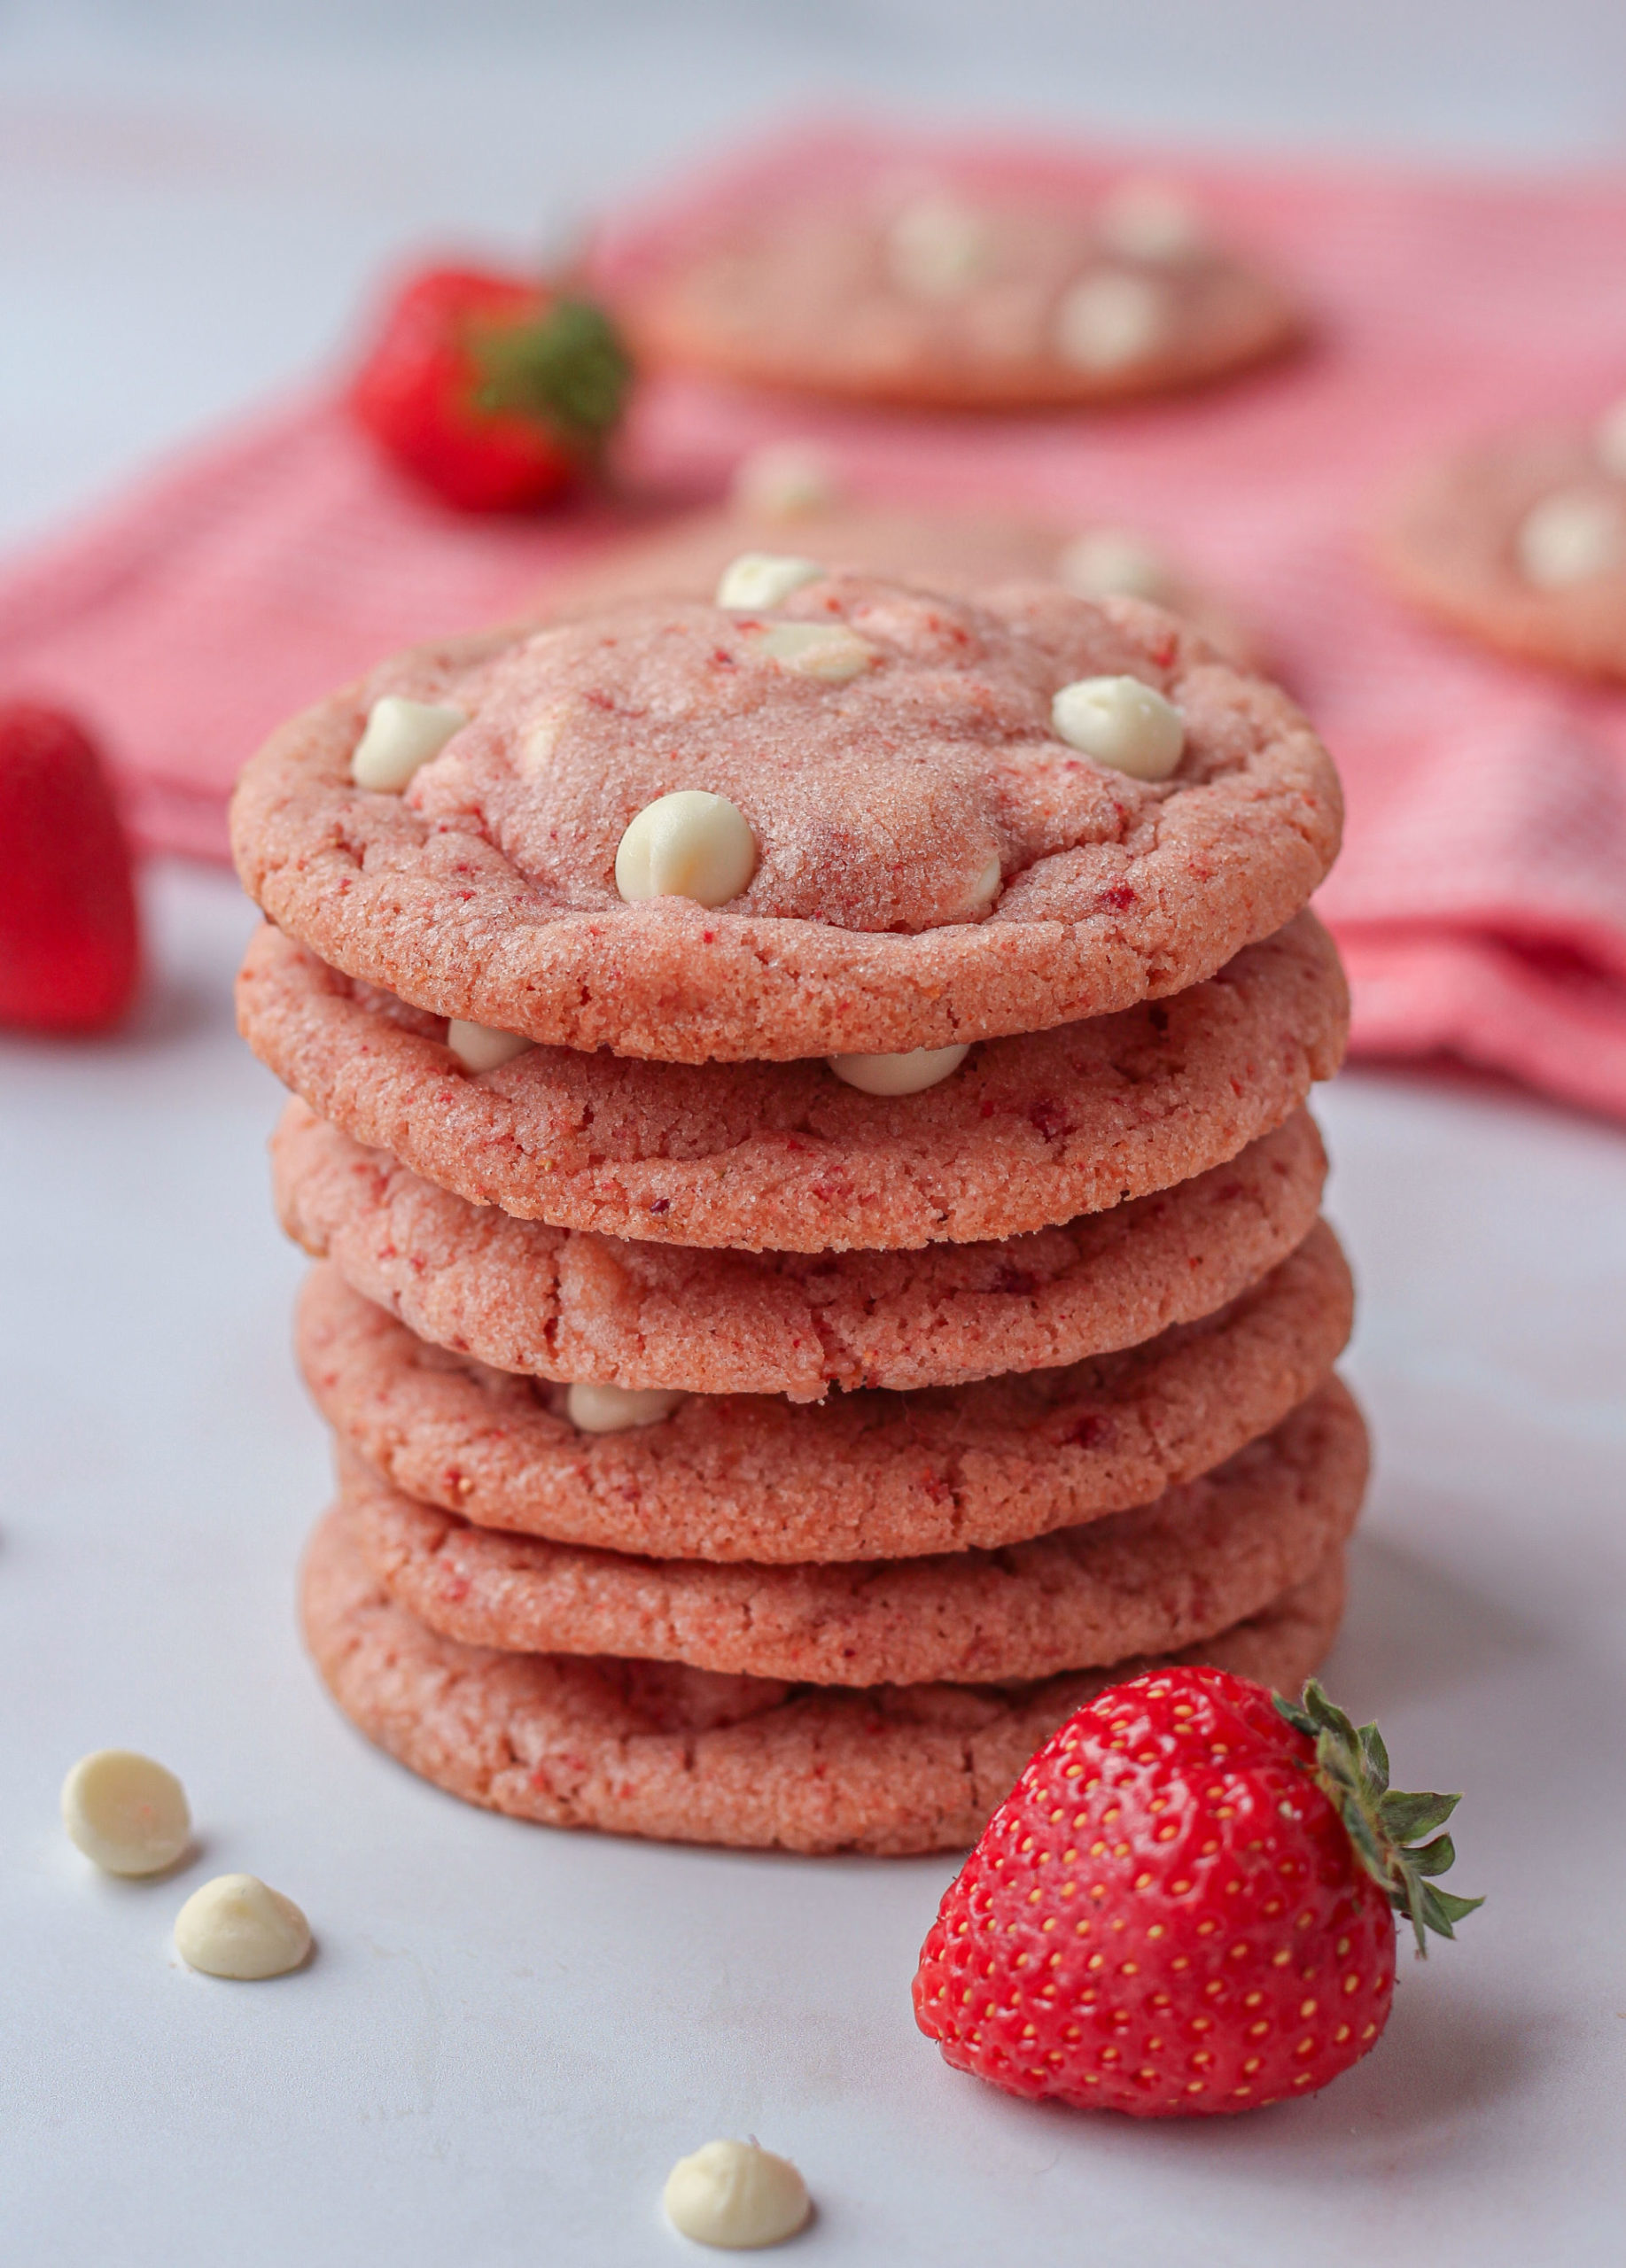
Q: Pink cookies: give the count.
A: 9